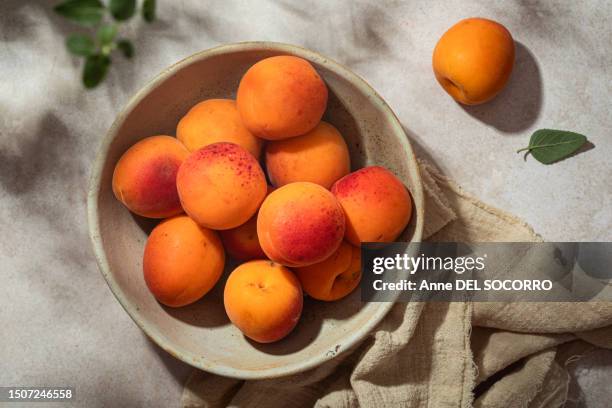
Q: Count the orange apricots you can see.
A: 12